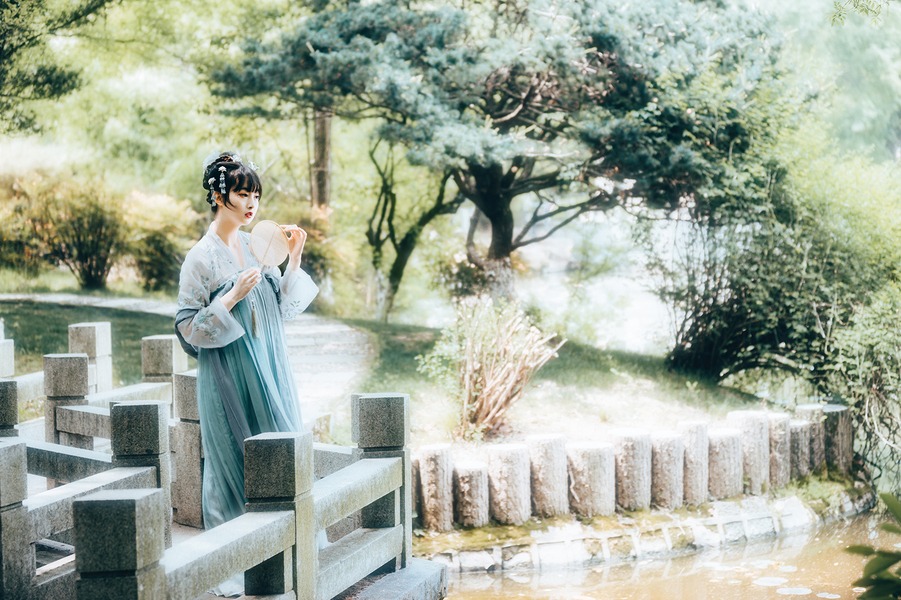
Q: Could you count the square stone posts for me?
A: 11